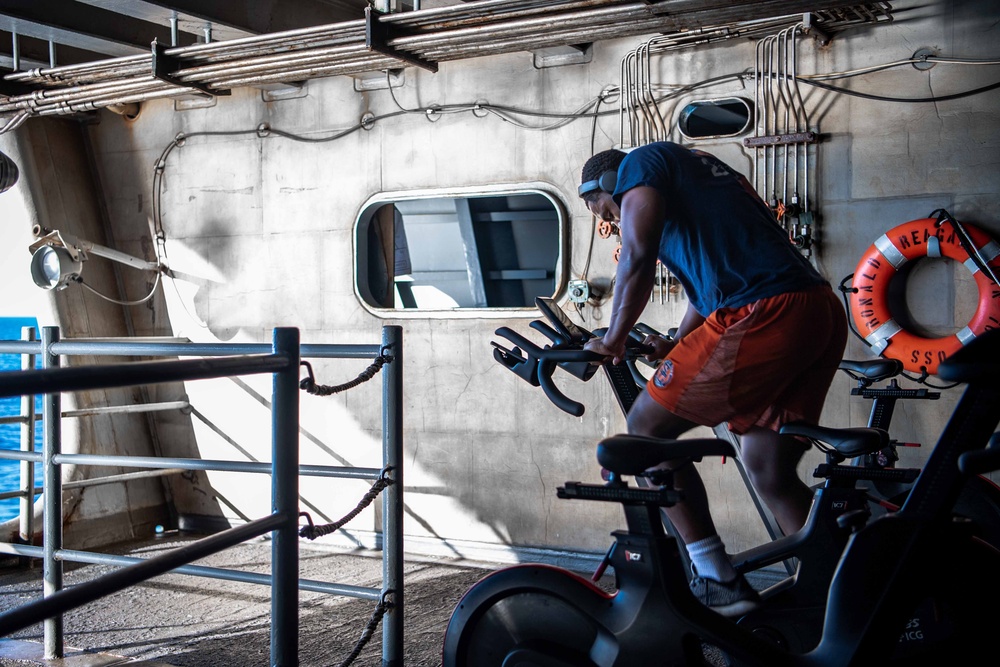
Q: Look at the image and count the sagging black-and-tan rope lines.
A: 3